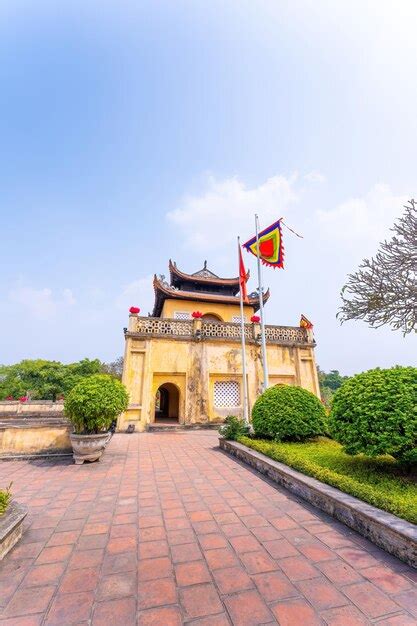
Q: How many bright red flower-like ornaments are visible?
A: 3